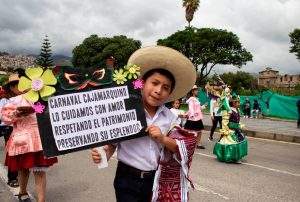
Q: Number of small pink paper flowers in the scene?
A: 2